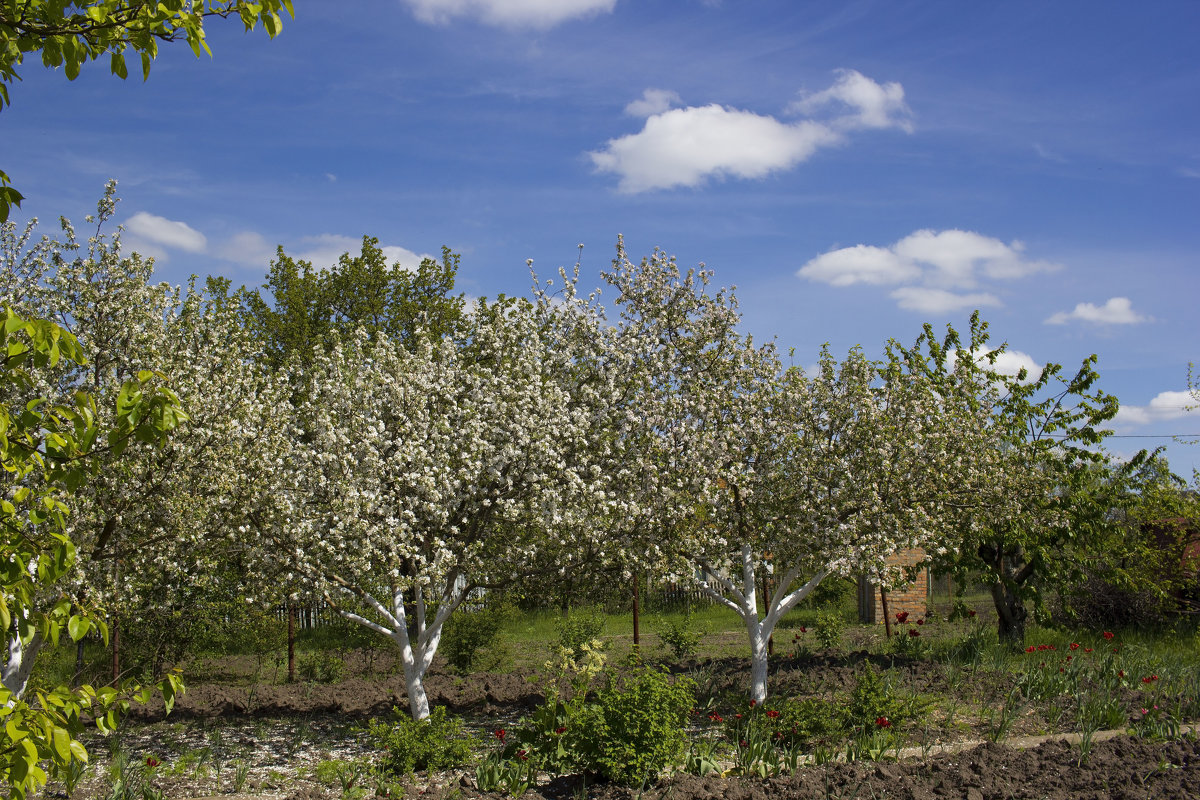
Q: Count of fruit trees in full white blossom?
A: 3